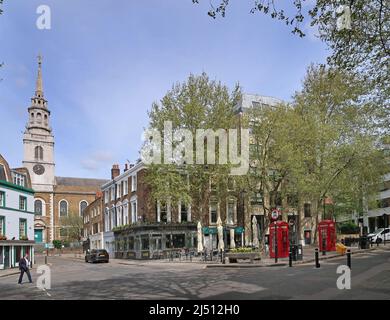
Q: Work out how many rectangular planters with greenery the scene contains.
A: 1